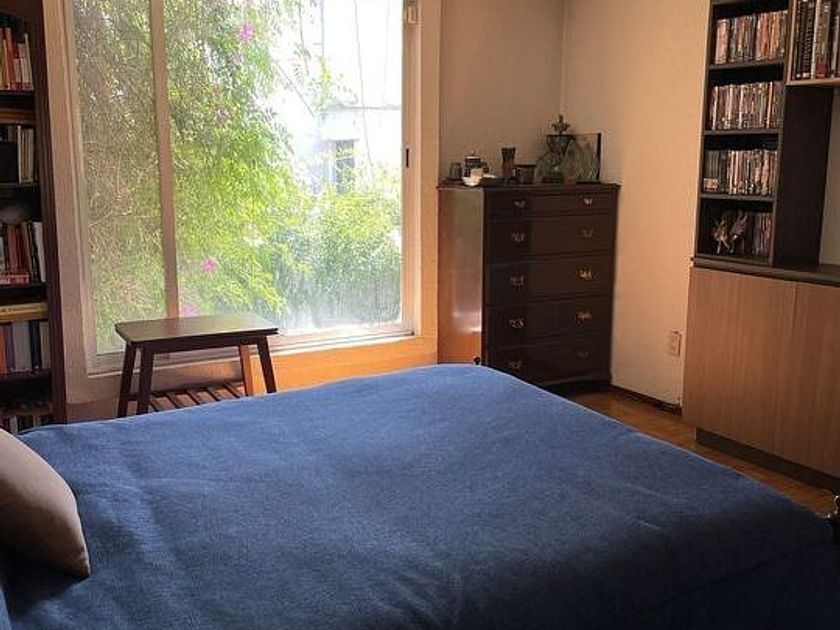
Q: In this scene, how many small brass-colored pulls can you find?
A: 10